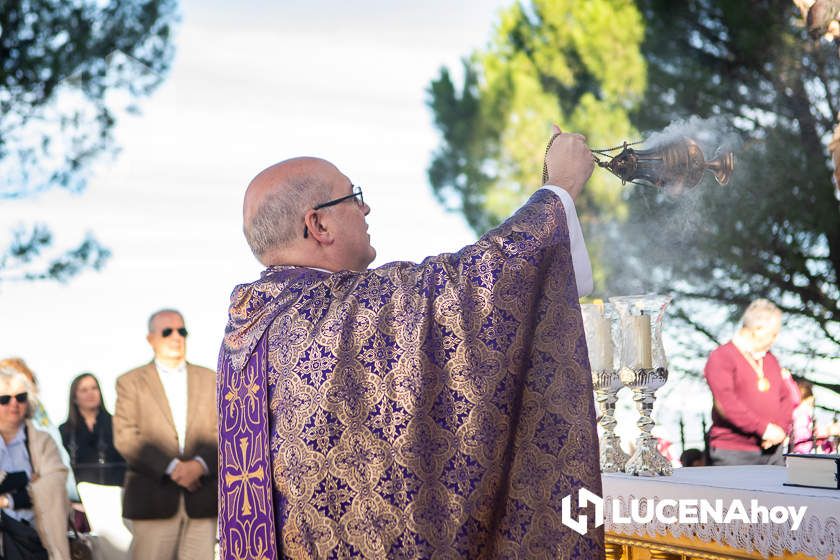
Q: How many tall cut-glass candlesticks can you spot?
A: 2